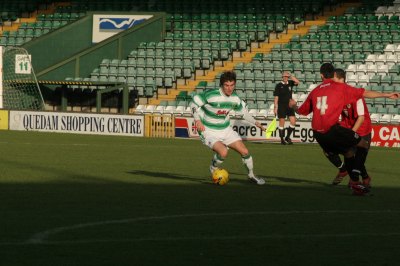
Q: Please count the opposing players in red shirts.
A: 2